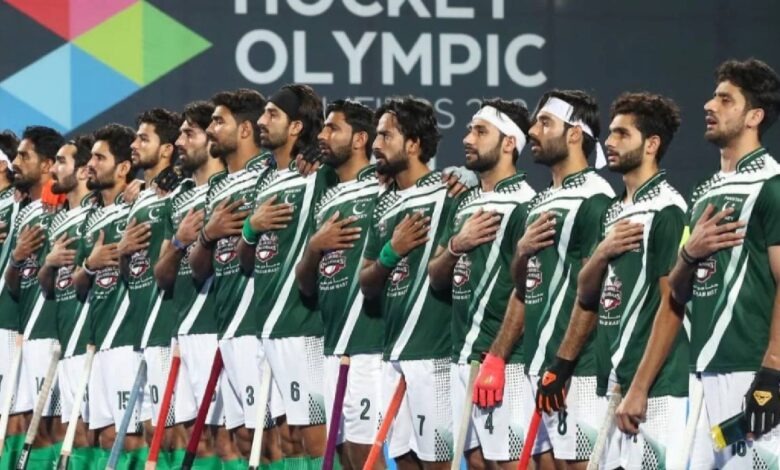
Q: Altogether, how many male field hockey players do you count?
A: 14